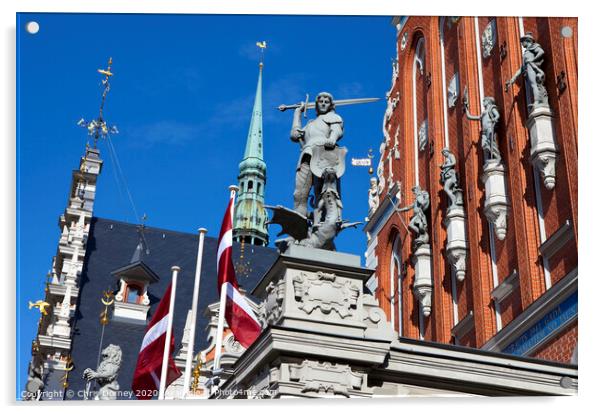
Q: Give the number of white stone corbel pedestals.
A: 4